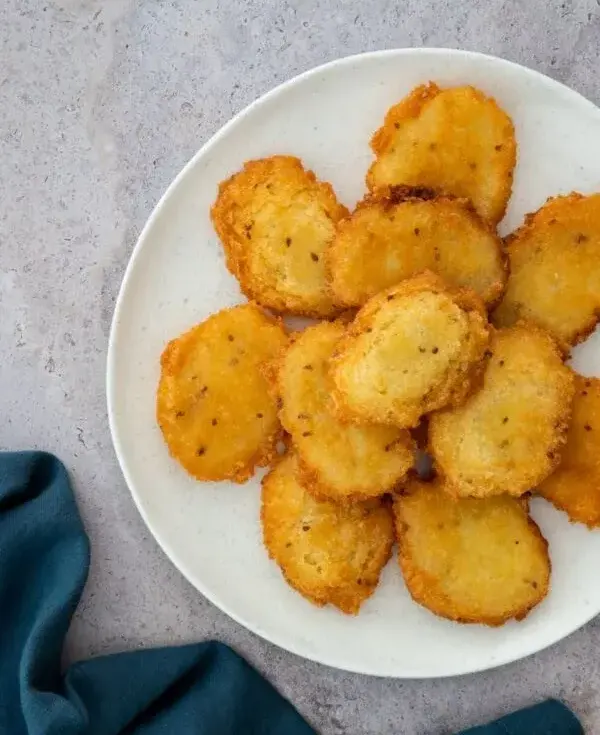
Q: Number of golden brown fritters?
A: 11